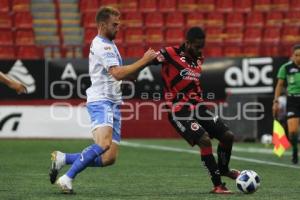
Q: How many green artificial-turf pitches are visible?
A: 1